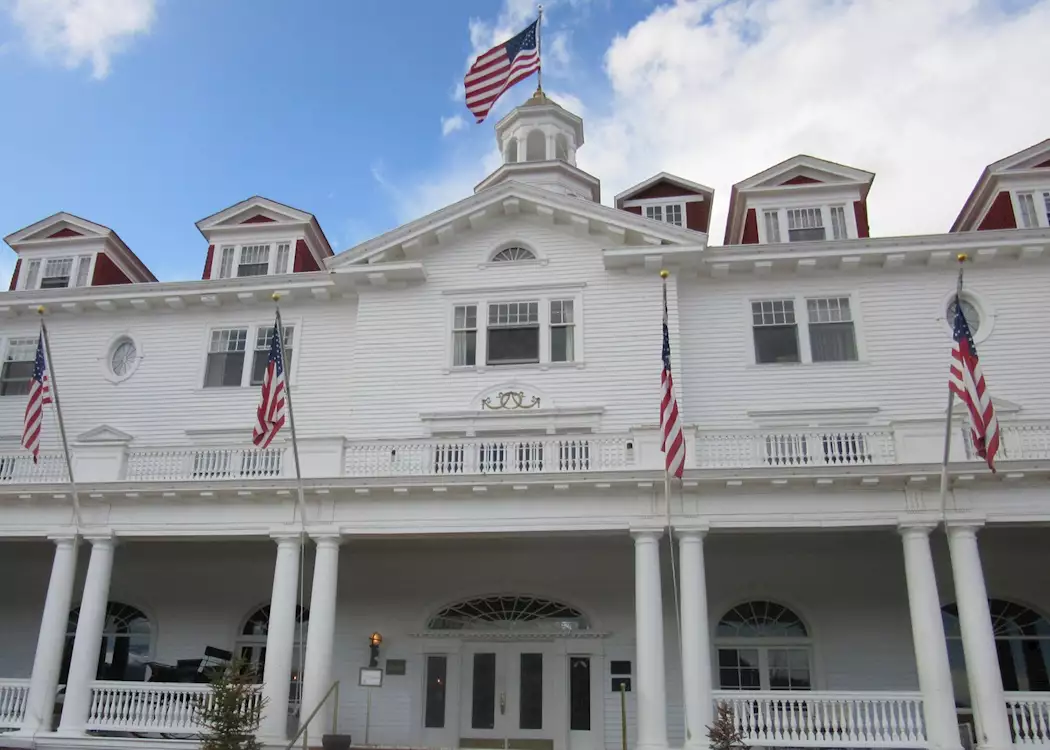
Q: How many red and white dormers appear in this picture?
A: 5